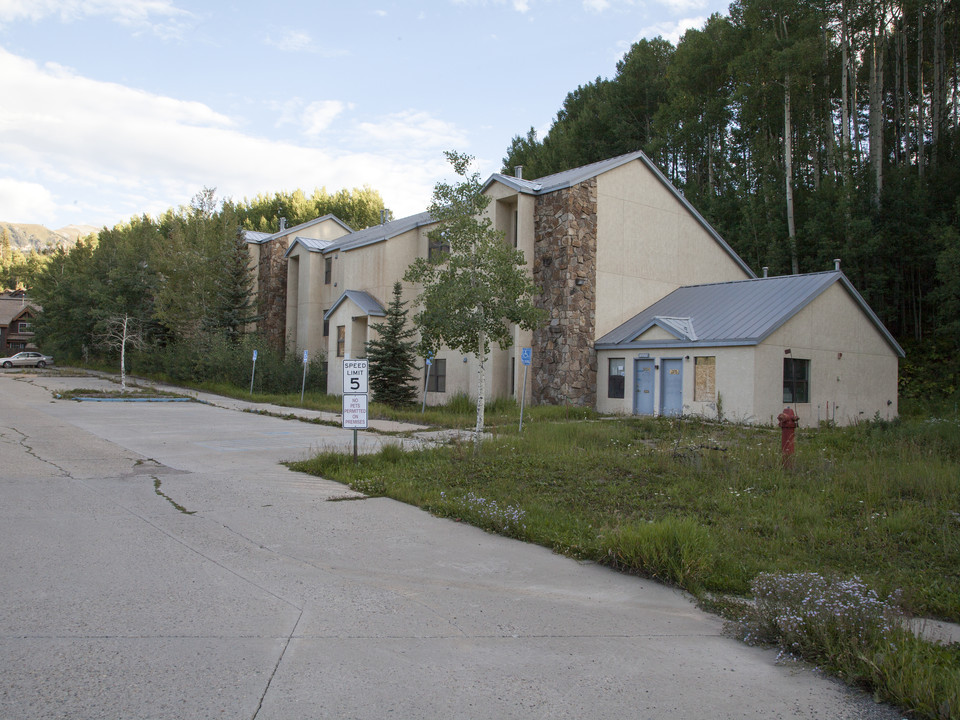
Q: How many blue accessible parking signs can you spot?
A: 4